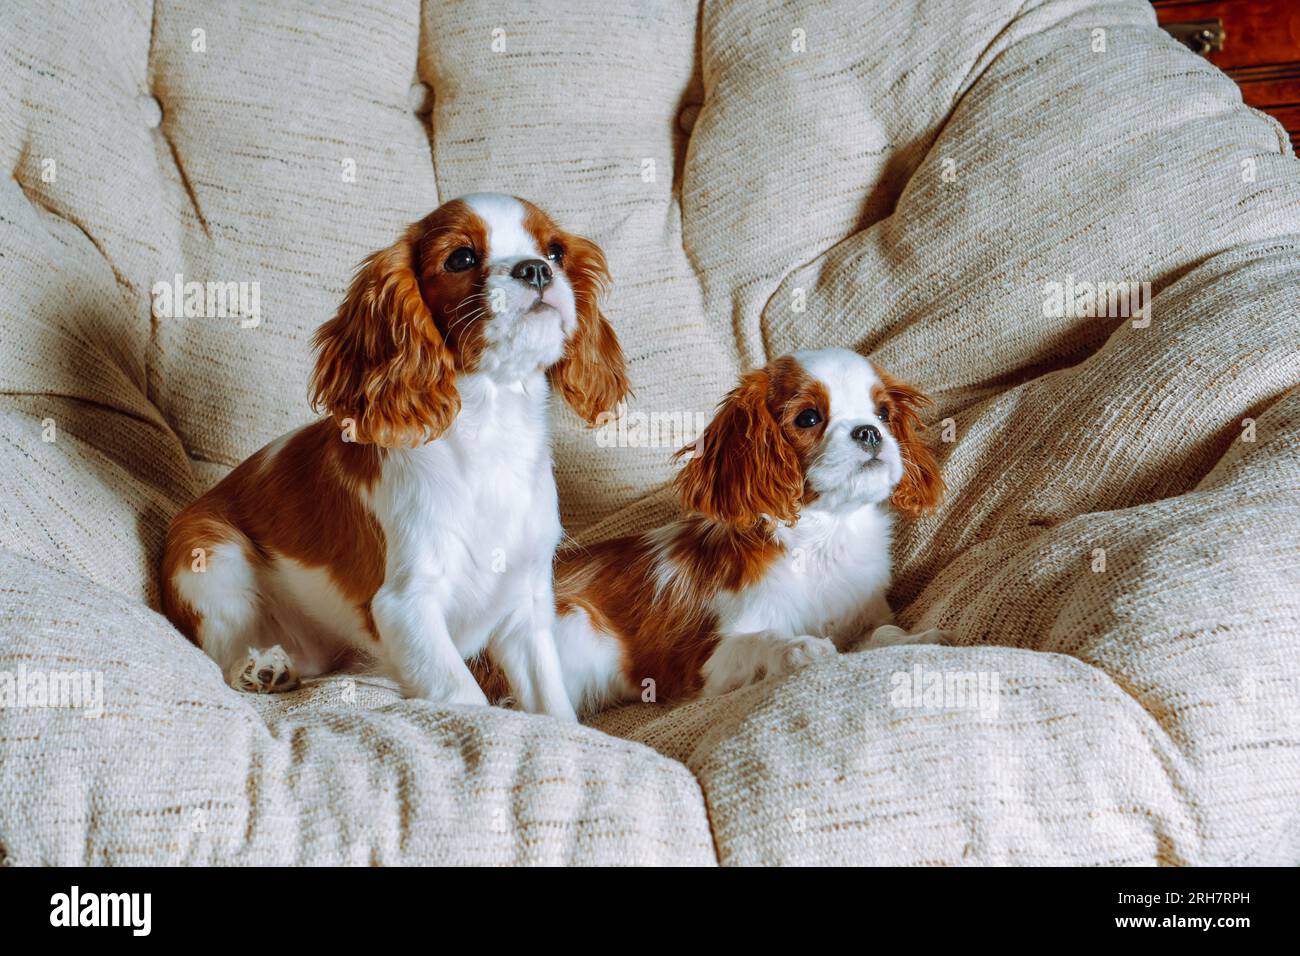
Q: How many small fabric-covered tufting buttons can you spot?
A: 3